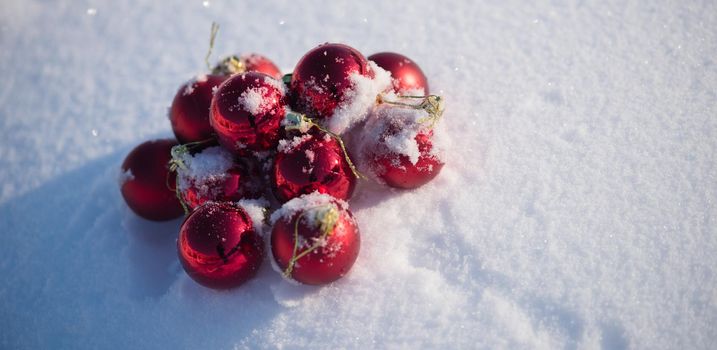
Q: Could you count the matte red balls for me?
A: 6